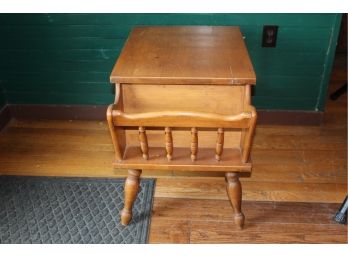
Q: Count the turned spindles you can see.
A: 4